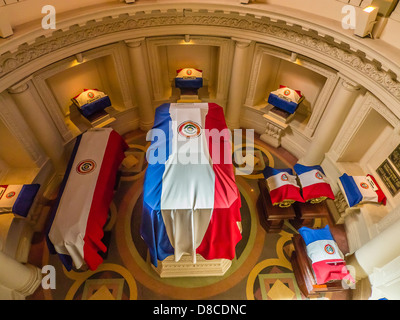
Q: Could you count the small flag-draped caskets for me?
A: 8